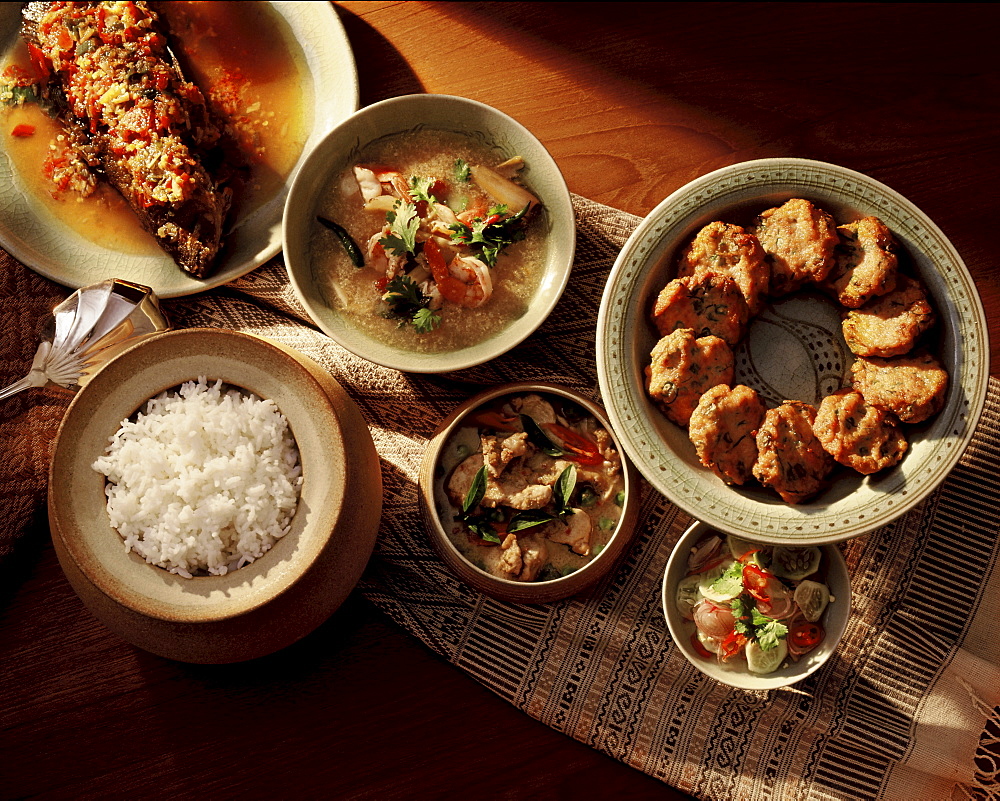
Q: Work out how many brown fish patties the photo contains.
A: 10